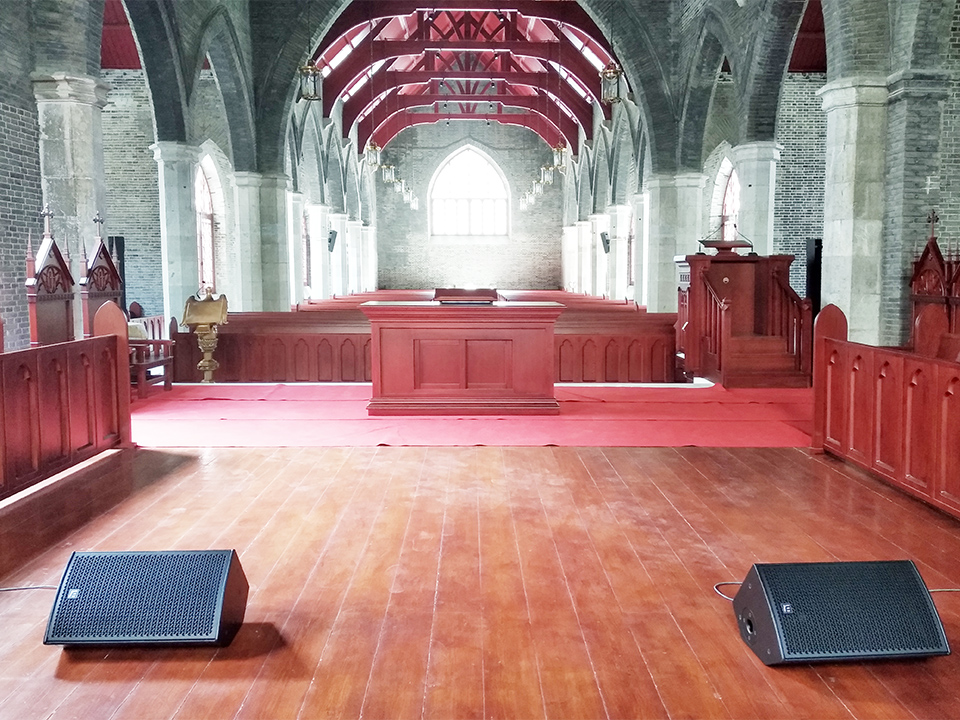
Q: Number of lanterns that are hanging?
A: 12